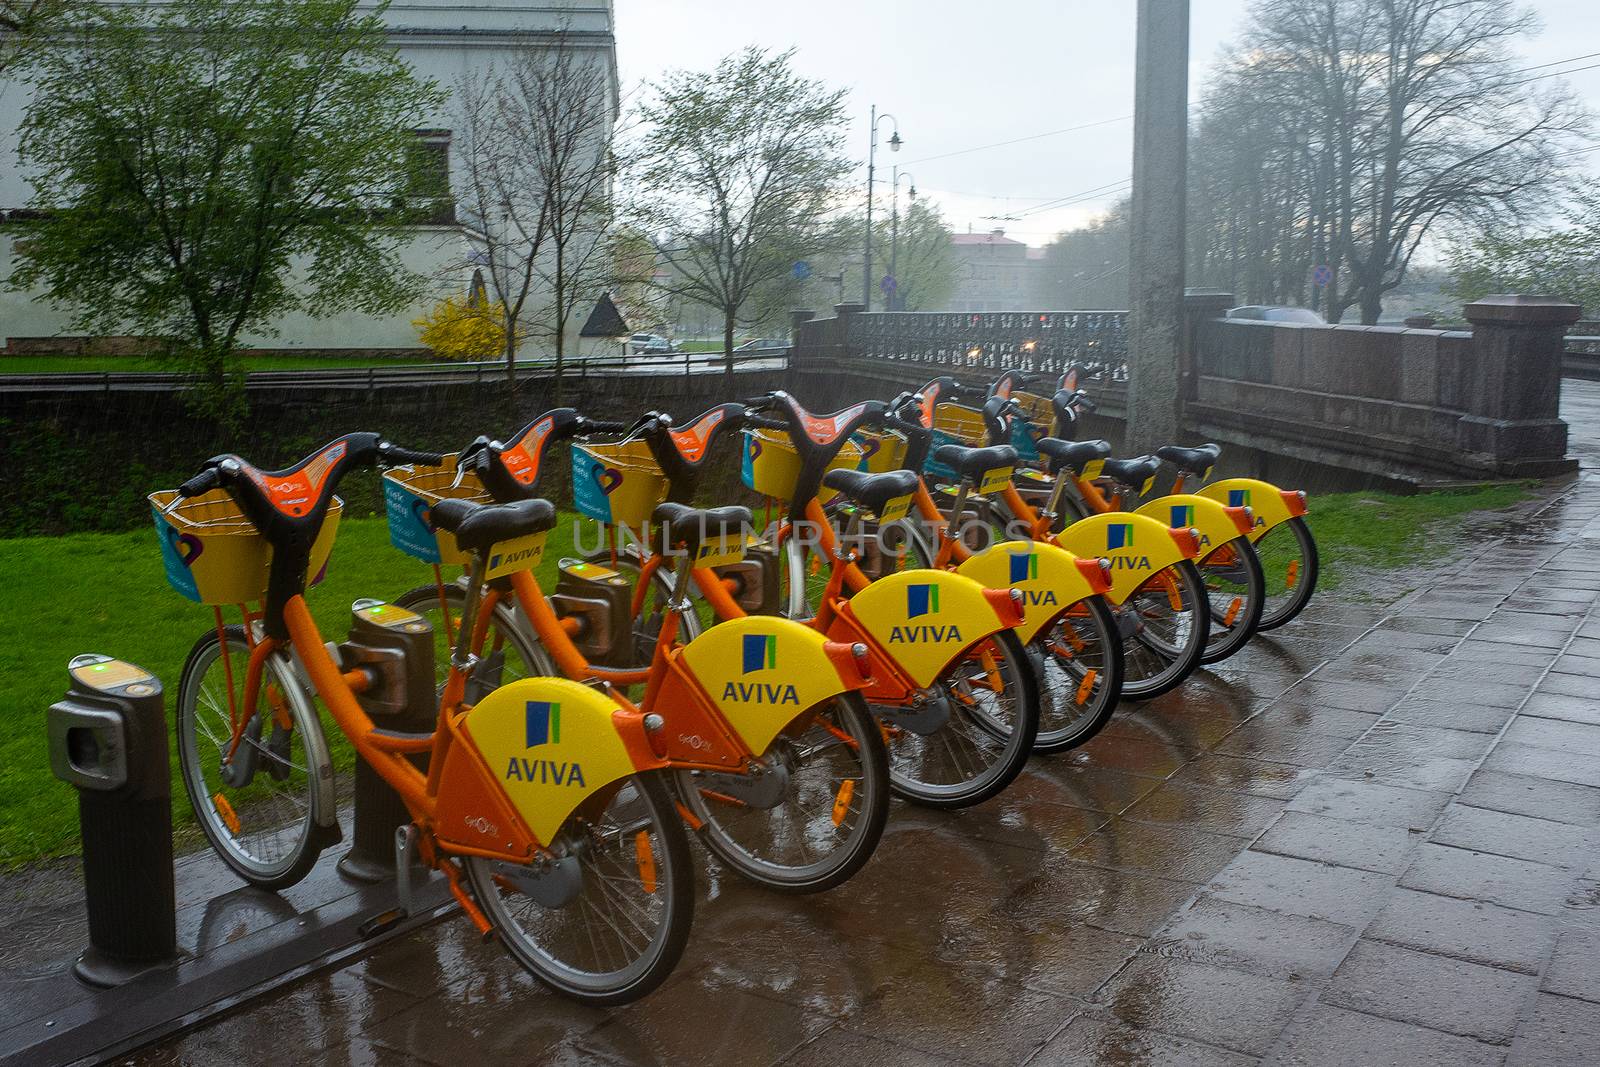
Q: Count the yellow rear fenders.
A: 7